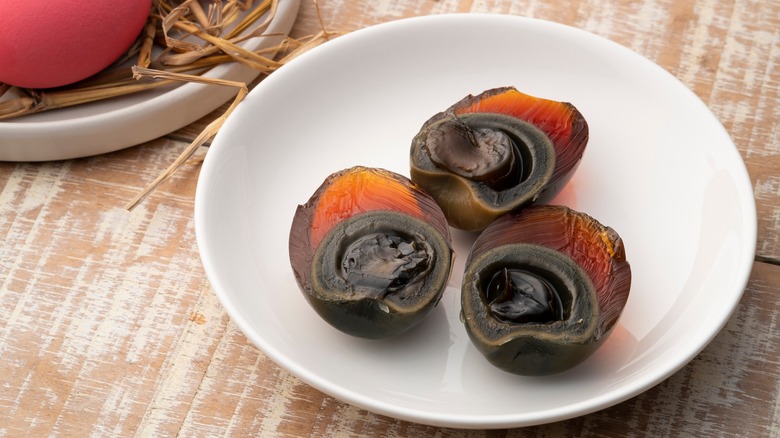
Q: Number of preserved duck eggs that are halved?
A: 3